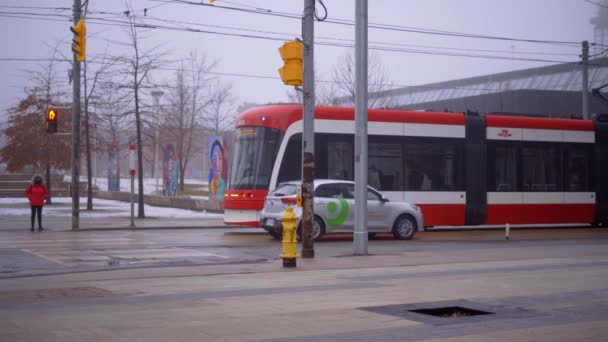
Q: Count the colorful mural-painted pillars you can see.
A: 3